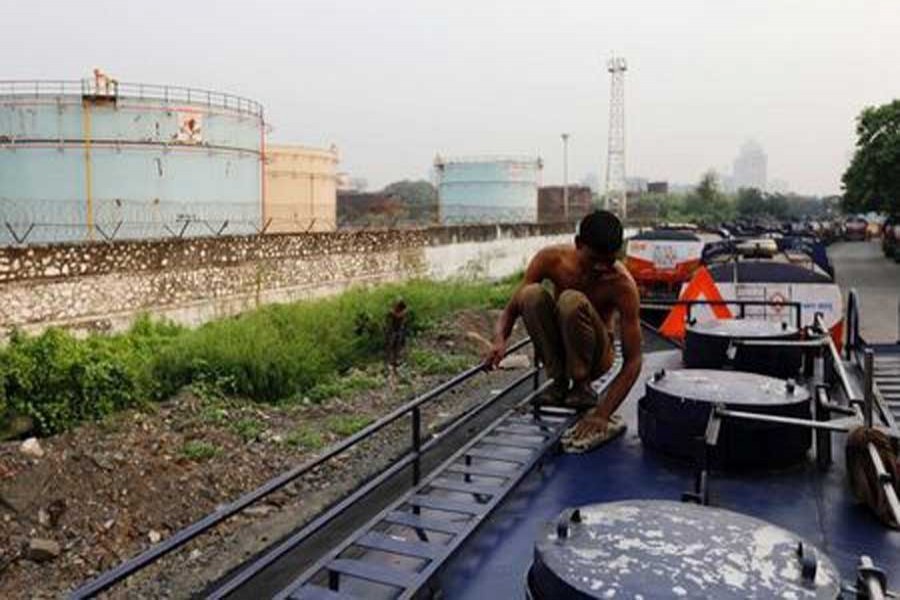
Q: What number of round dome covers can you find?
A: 3